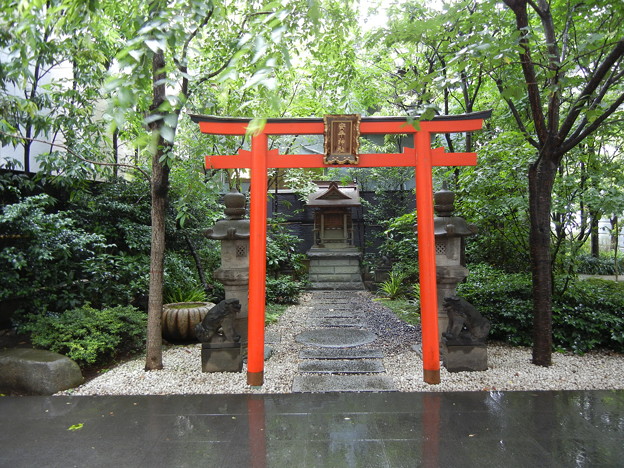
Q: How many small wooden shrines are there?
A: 1